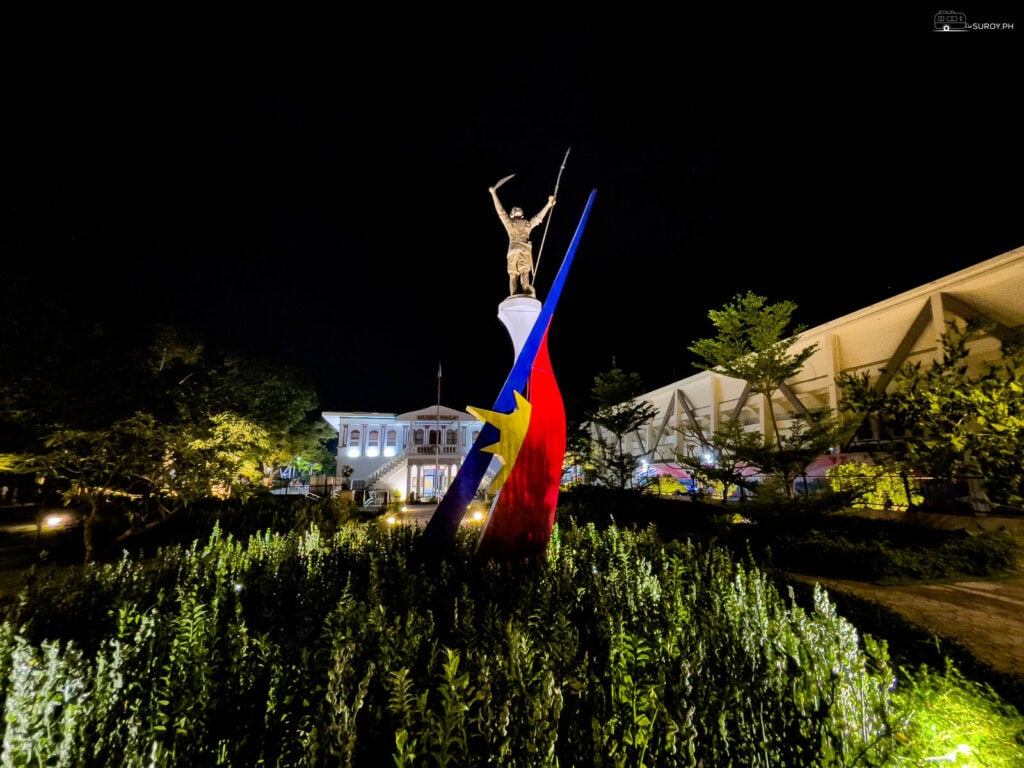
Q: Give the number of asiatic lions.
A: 0